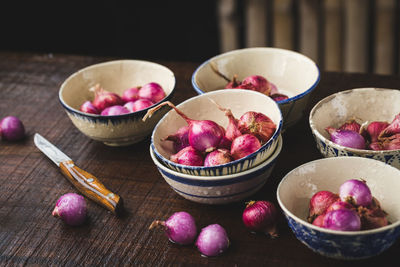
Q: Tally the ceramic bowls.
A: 6